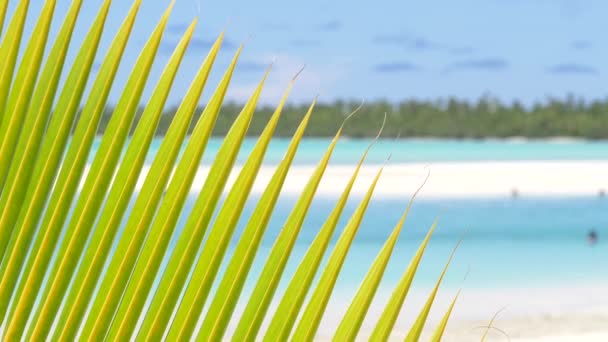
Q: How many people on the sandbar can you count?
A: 2